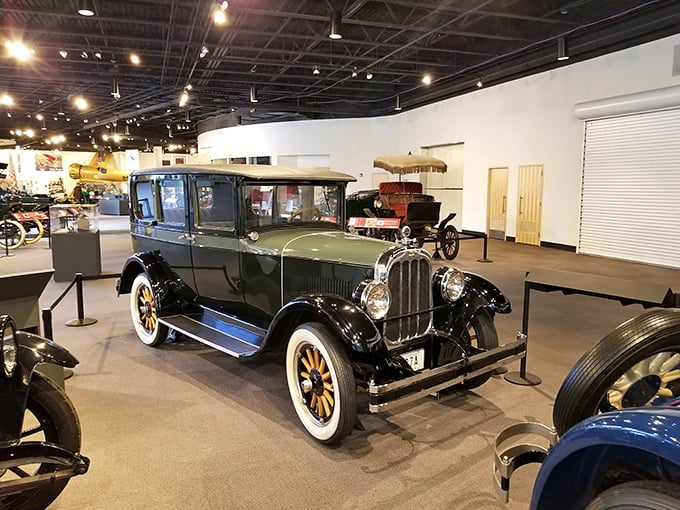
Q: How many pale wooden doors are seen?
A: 2